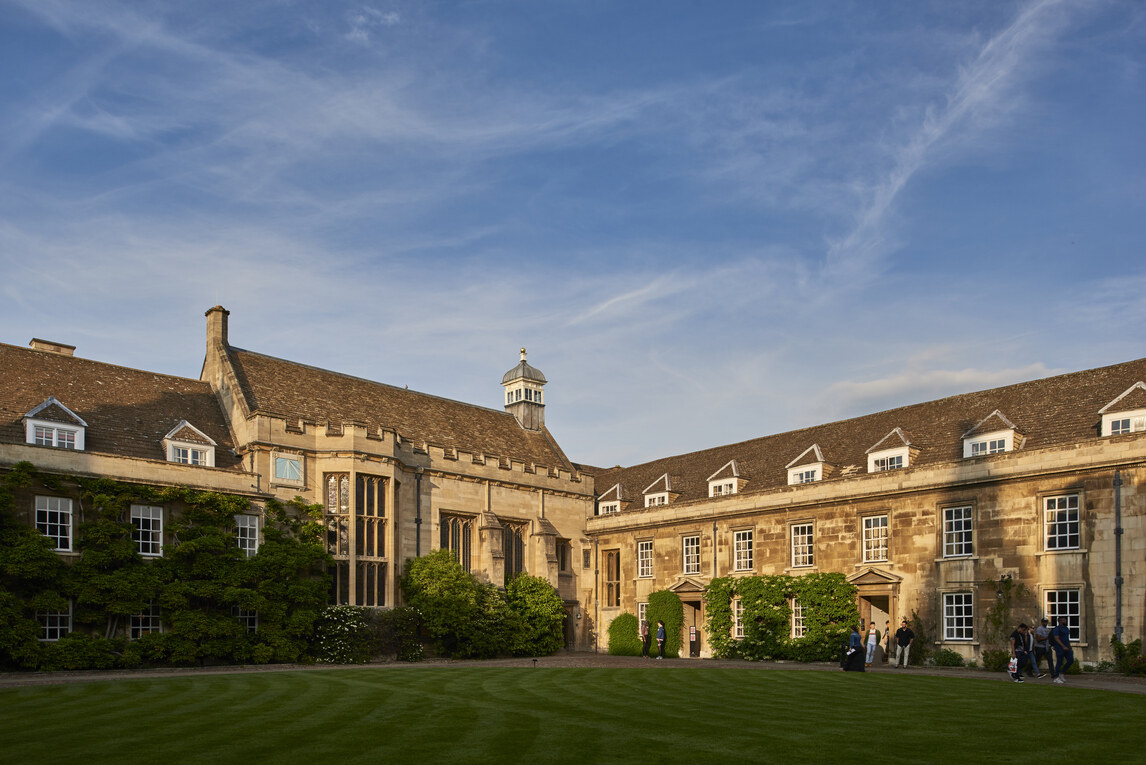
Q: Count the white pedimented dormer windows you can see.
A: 9